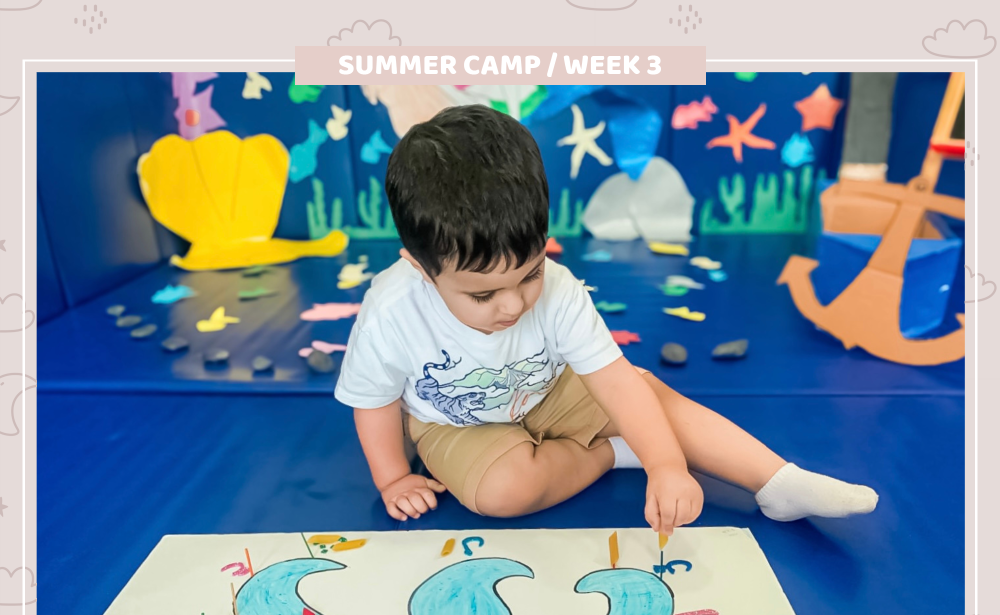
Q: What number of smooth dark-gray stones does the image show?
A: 9